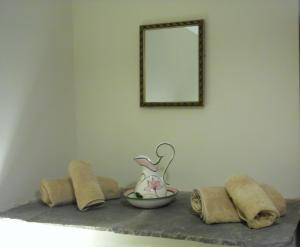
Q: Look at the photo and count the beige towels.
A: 4